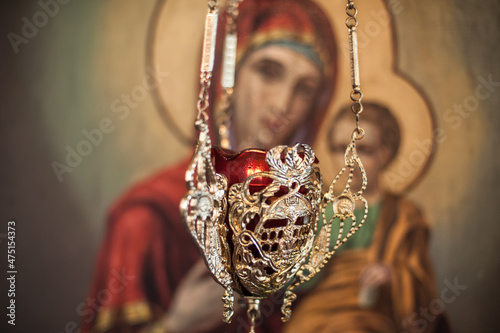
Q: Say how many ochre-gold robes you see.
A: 1